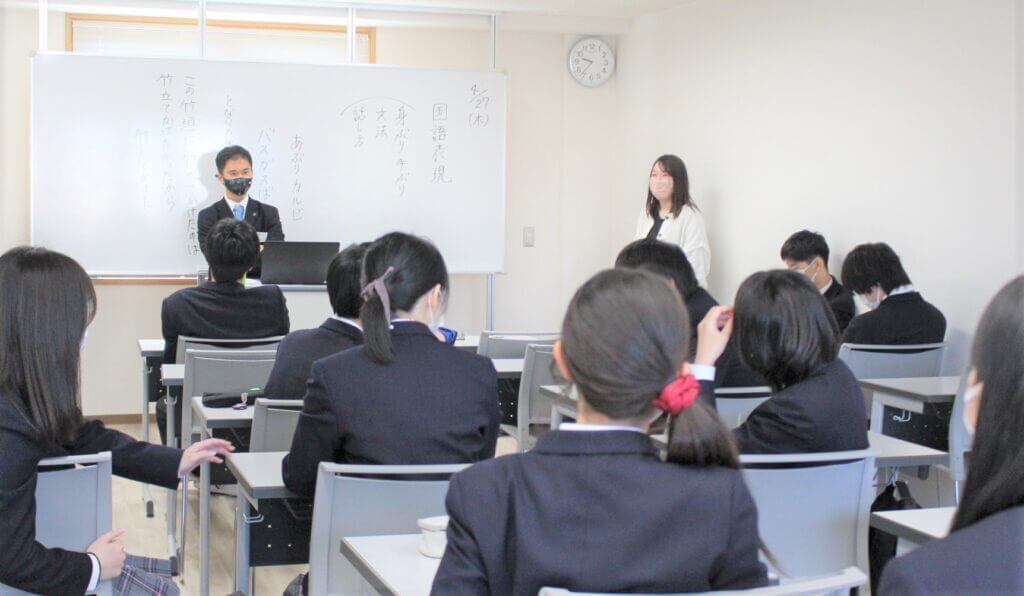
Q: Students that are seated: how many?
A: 10